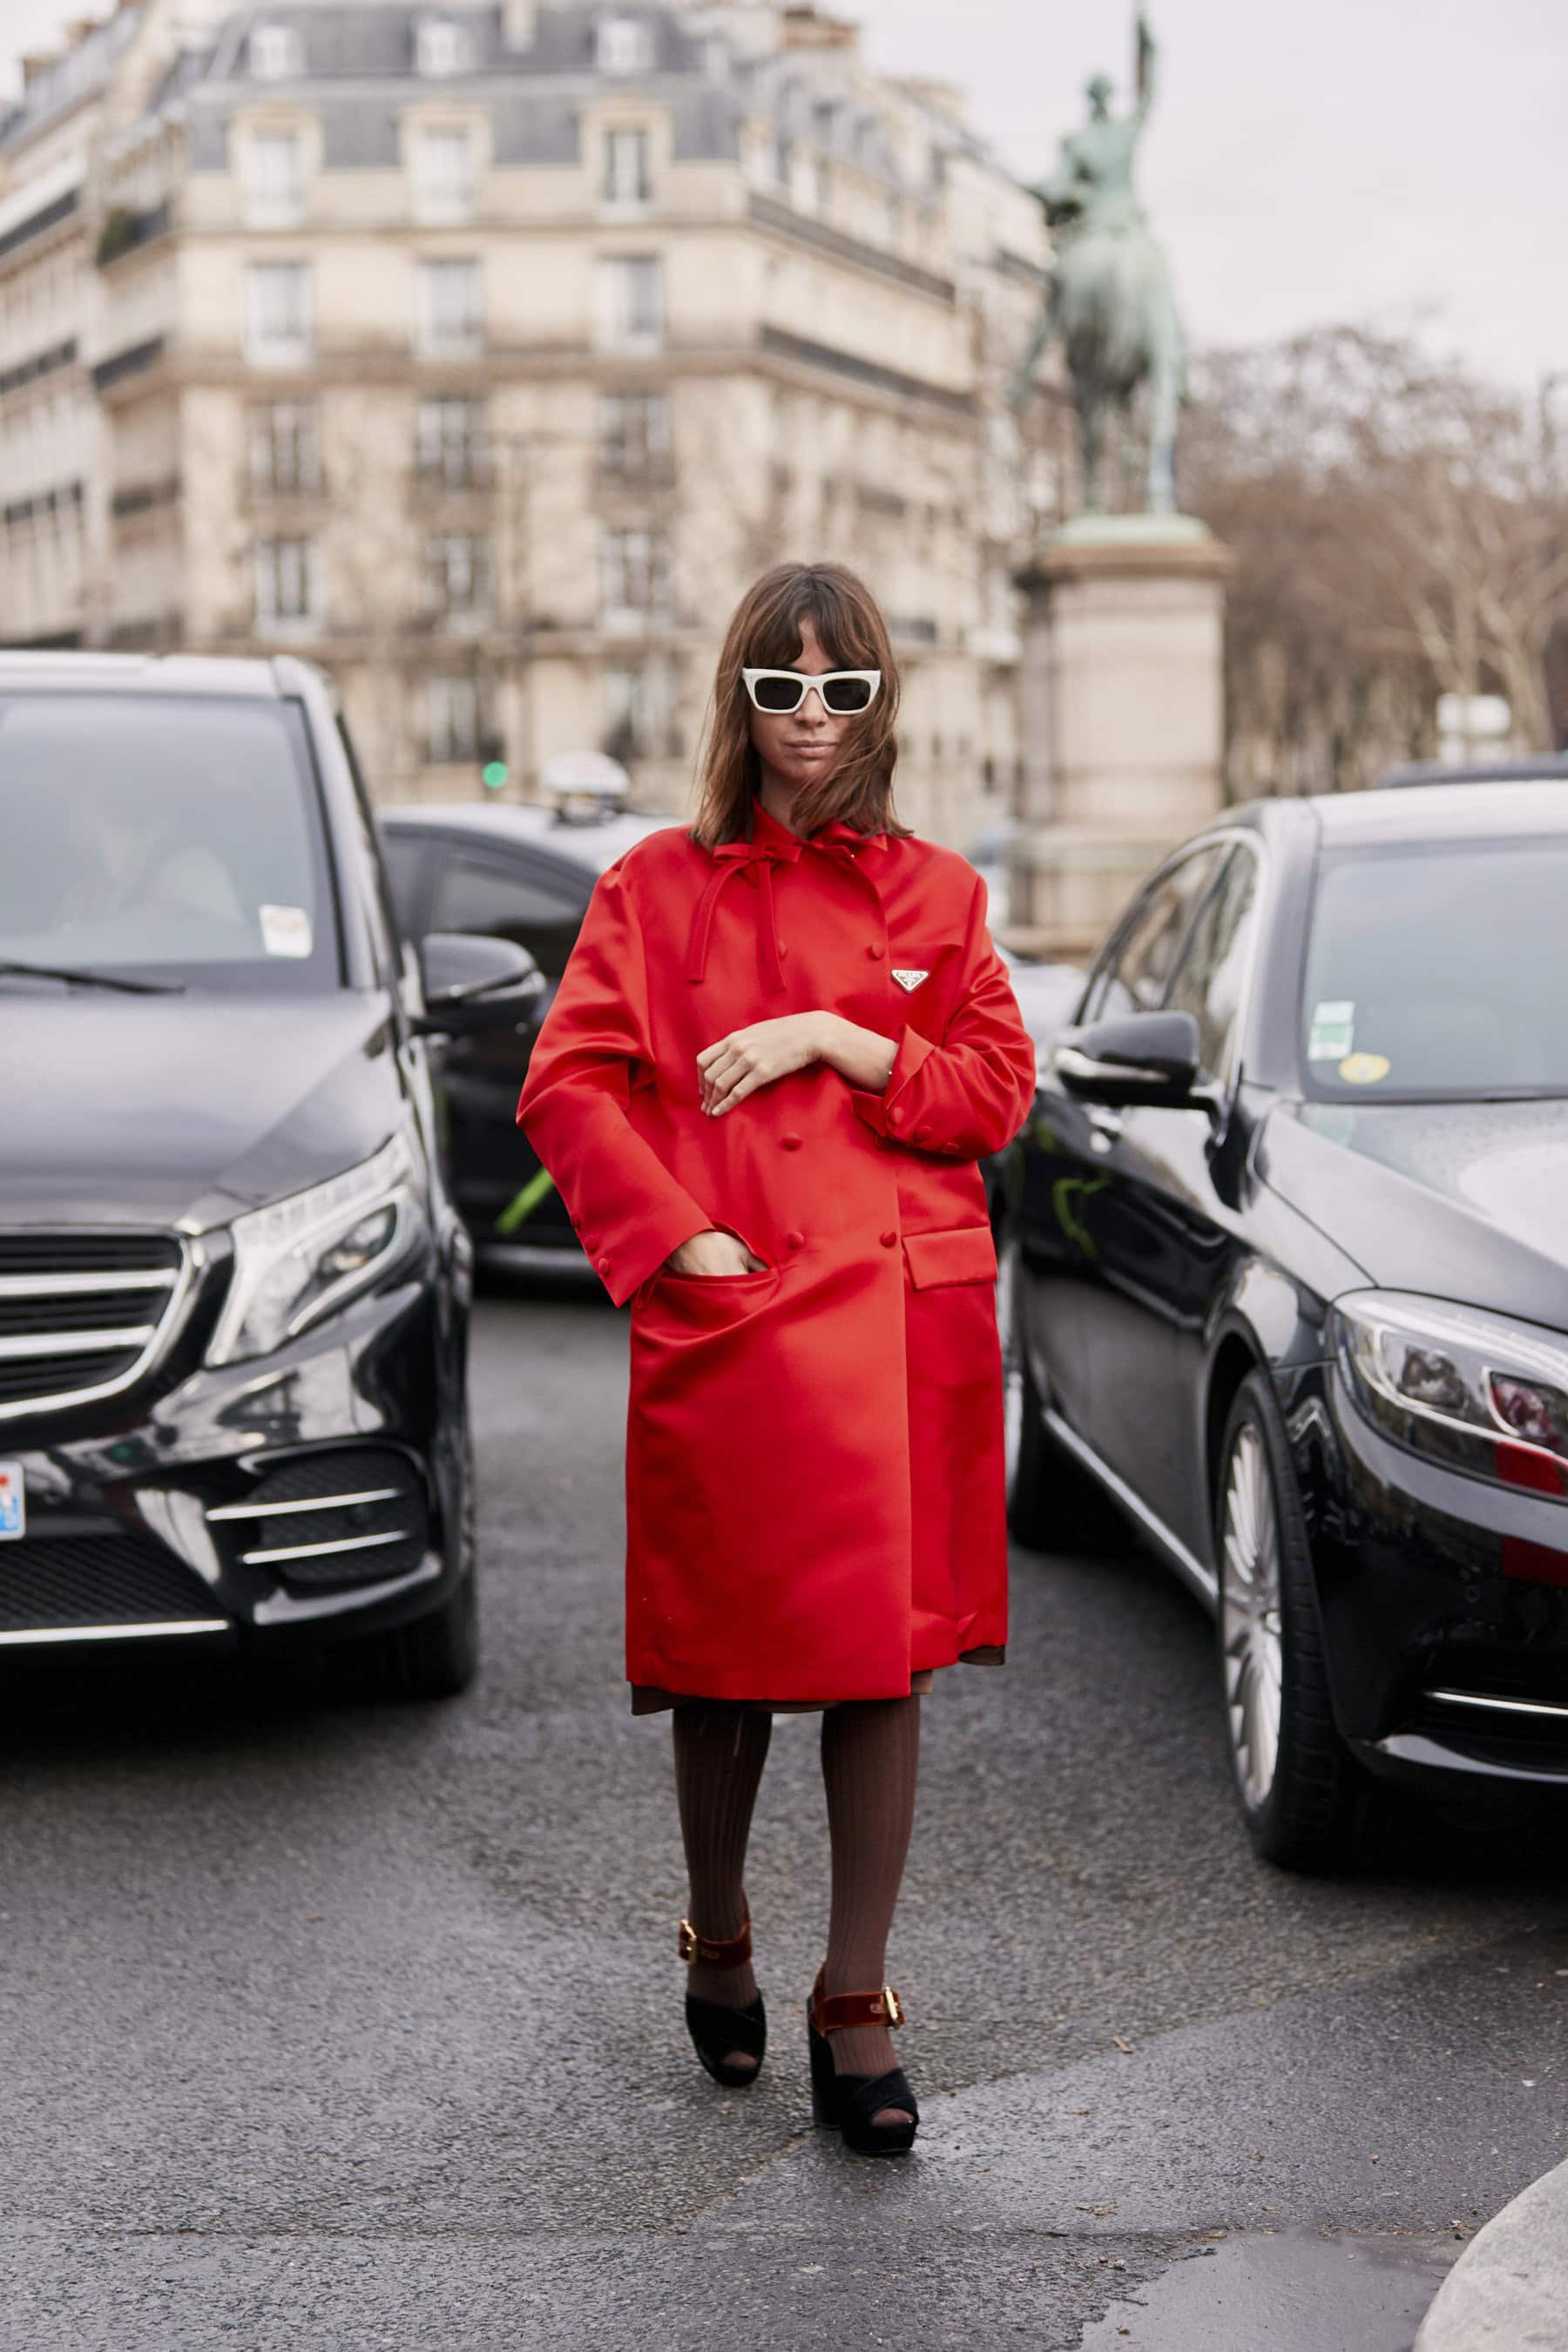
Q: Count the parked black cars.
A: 3